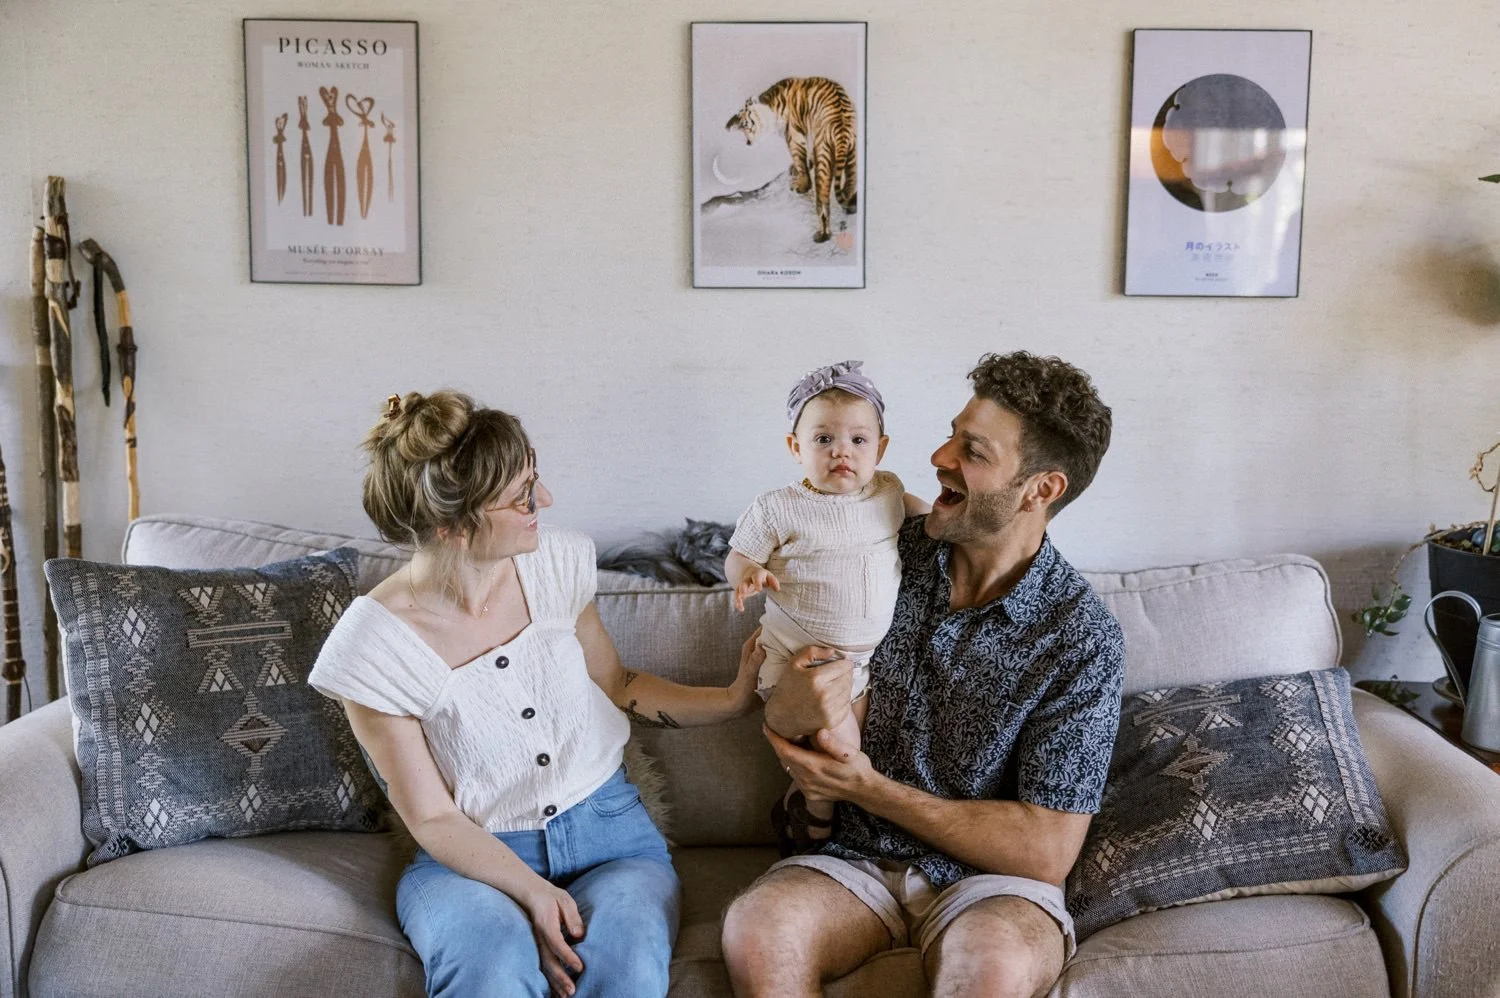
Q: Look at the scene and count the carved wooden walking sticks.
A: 4